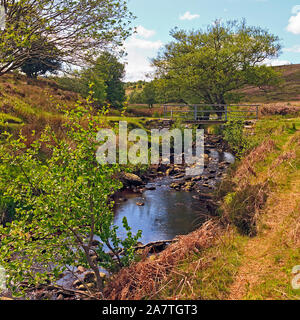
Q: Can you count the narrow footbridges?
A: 1